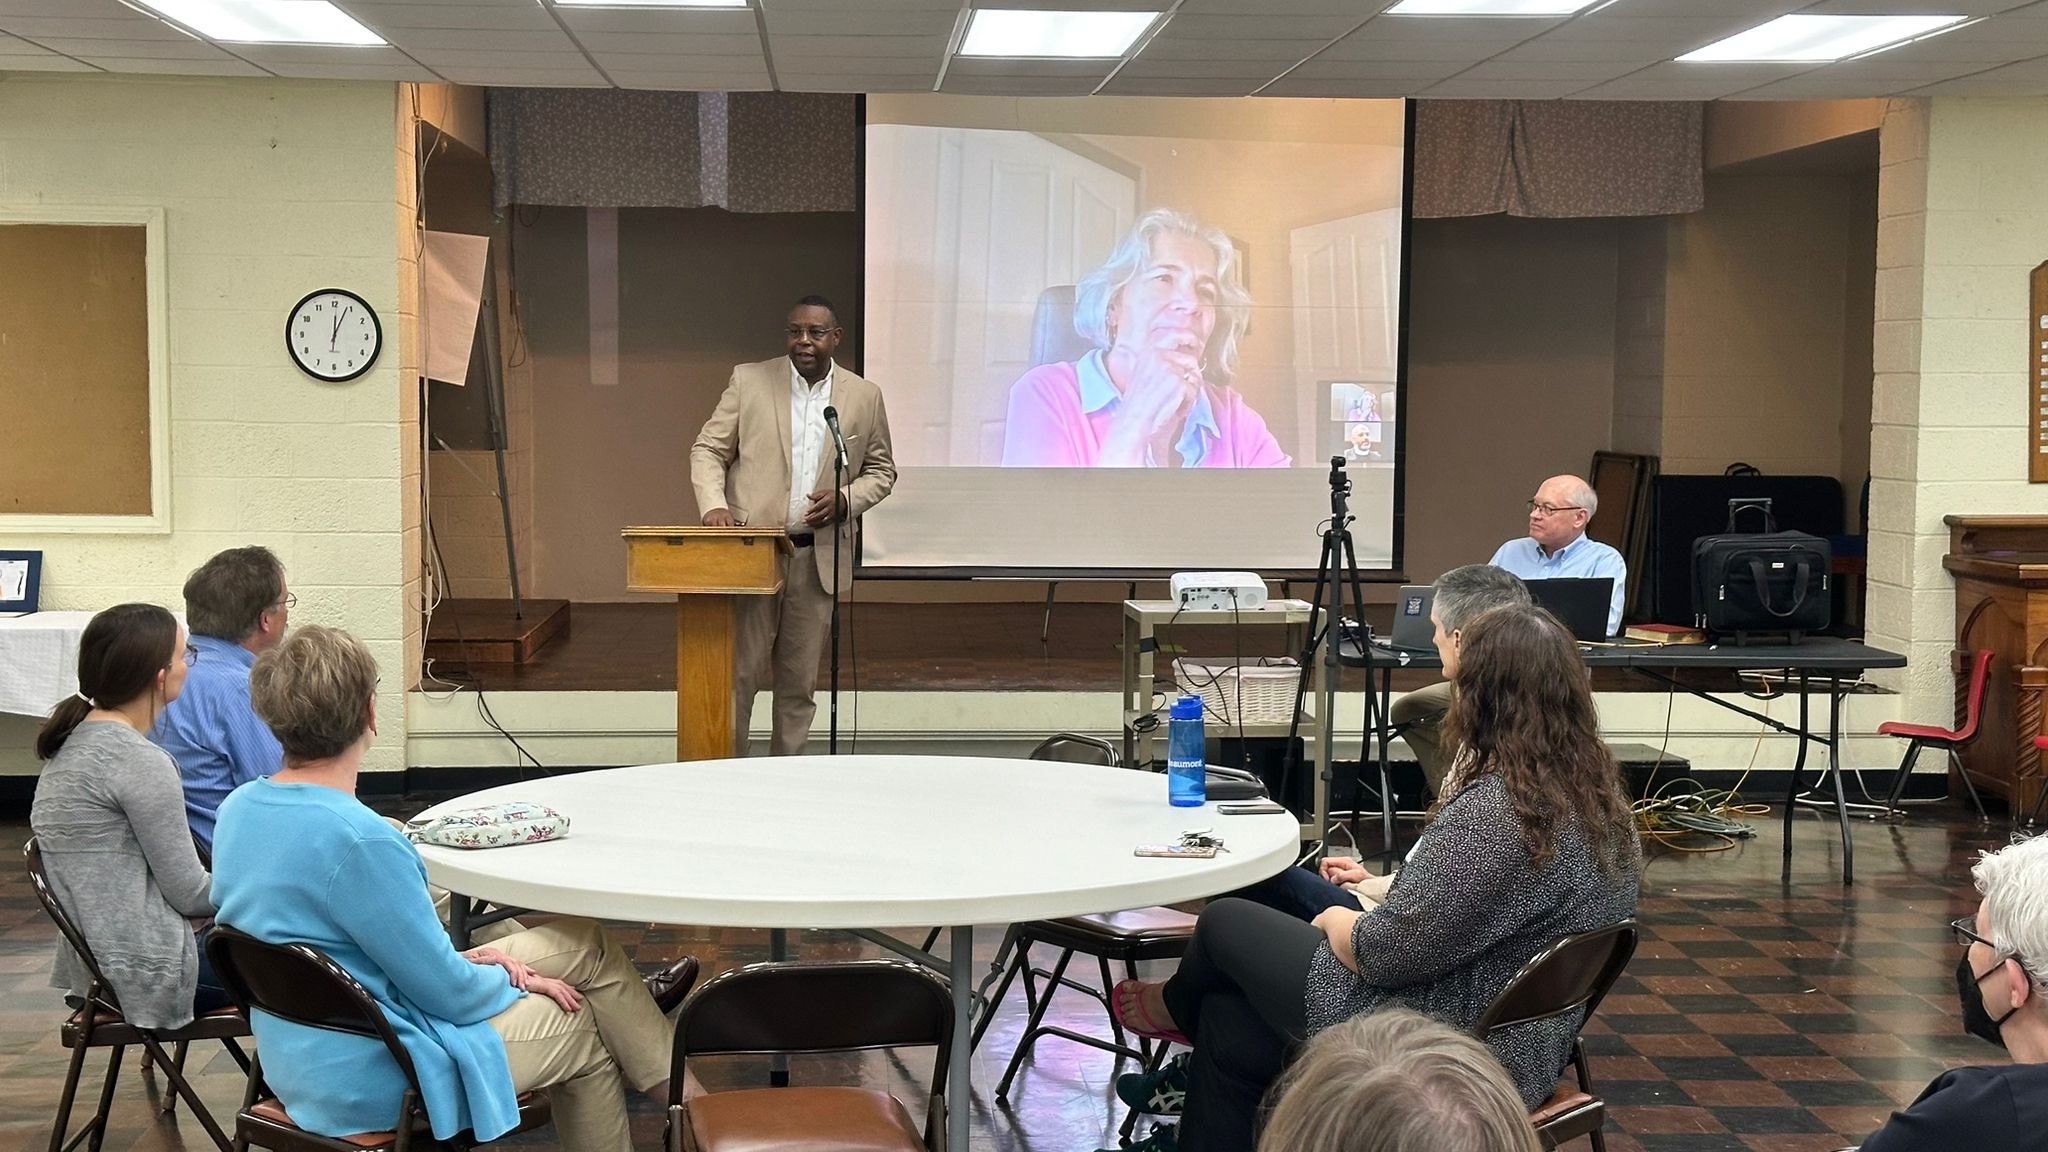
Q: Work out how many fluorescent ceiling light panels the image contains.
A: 5